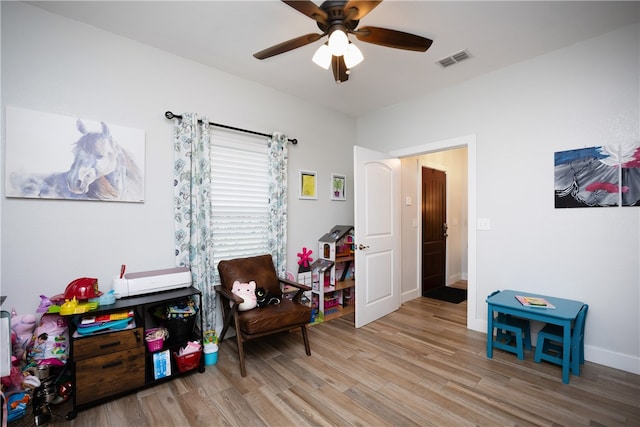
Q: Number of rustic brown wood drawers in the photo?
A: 2